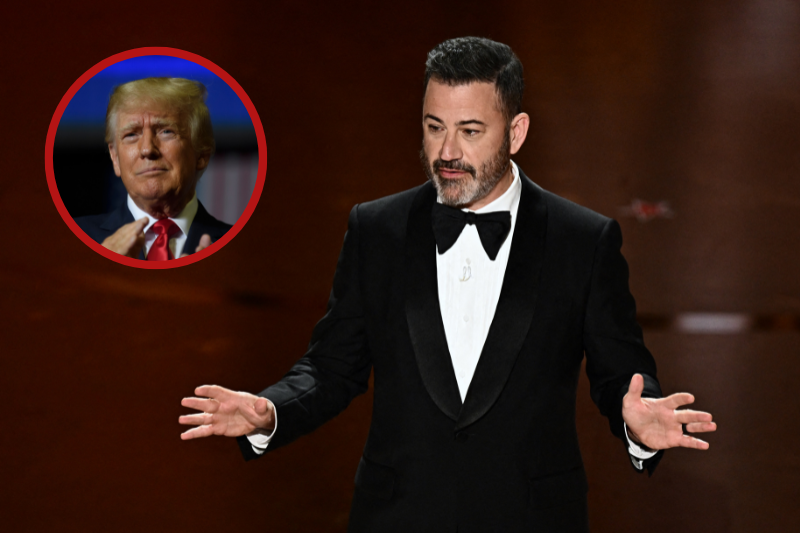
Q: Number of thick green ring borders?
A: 0